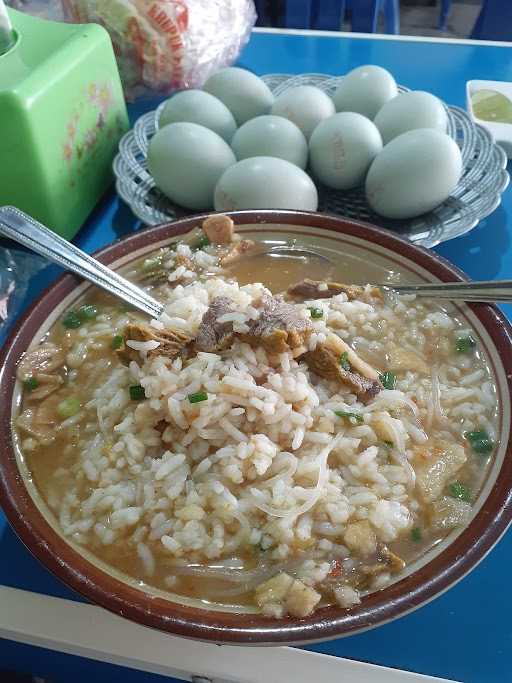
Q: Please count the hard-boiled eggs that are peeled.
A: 0